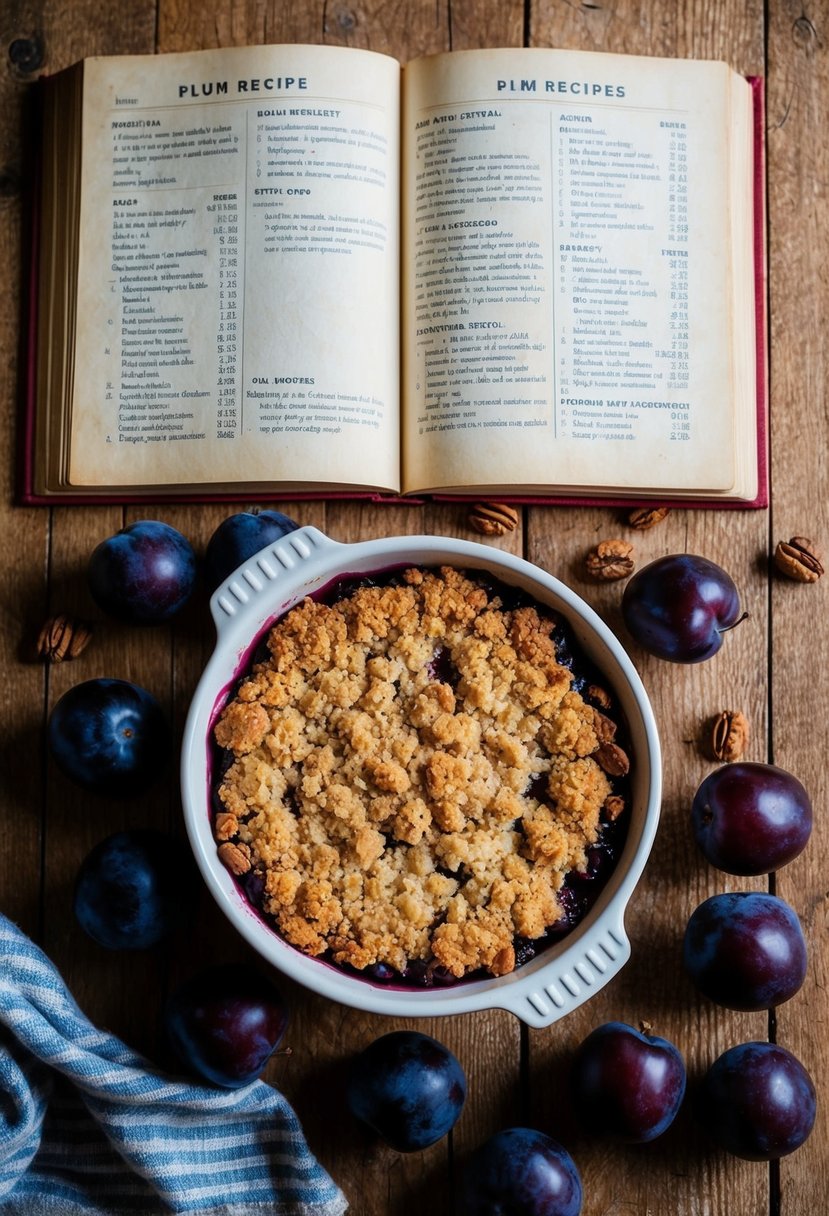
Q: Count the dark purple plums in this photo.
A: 12